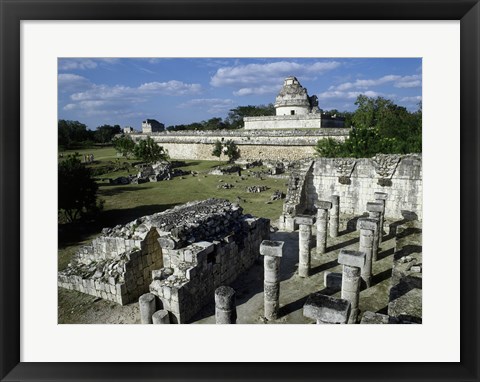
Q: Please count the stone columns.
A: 12